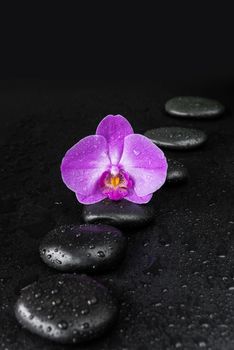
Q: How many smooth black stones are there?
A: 6